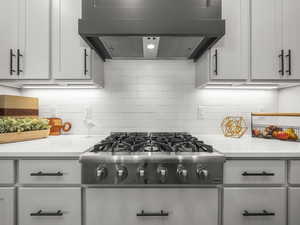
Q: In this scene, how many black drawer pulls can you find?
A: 5